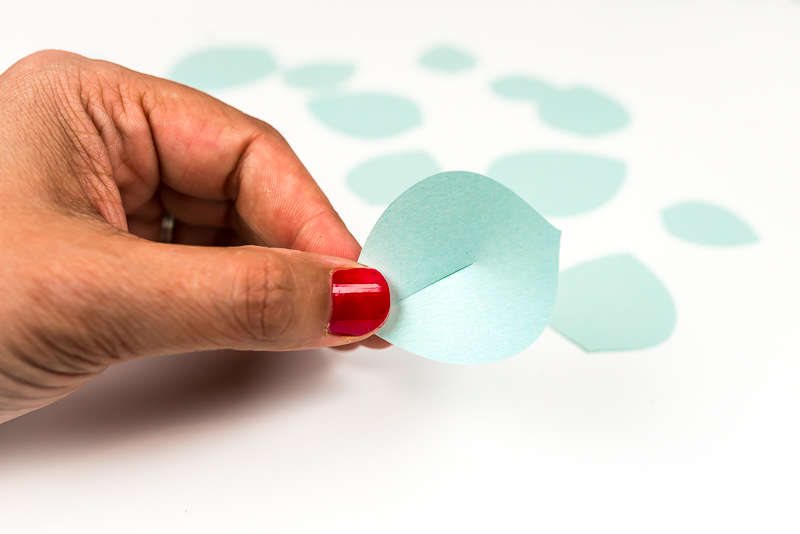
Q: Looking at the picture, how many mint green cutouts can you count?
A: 11